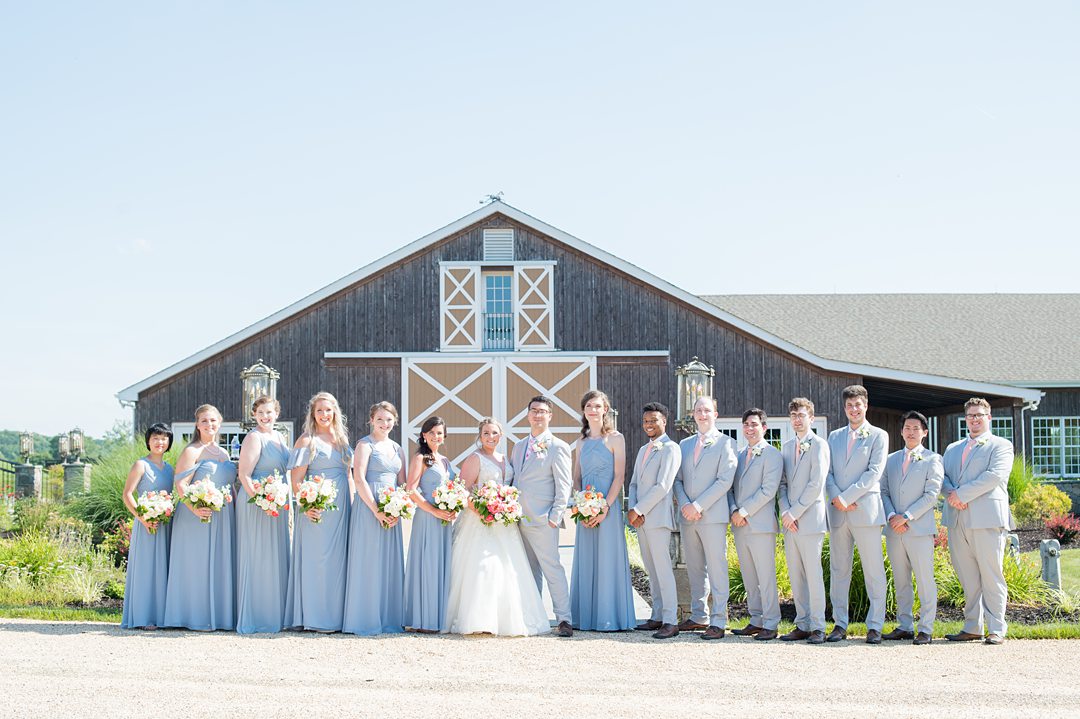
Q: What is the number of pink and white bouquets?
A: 8